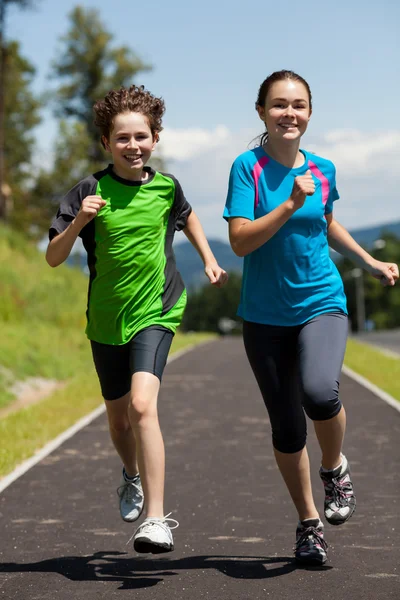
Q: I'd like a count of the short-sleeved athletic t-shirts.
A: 2